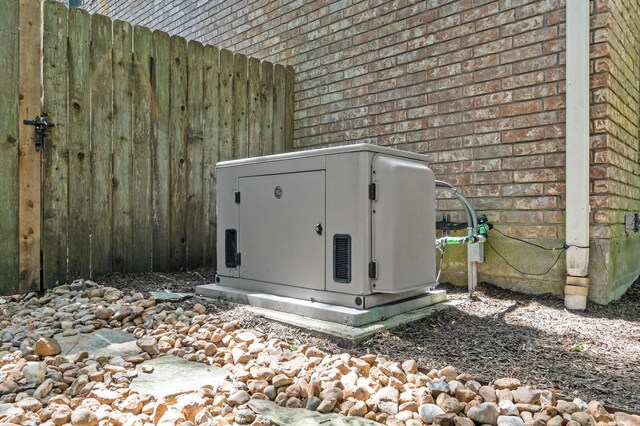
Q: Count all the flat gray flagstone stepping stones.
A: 4